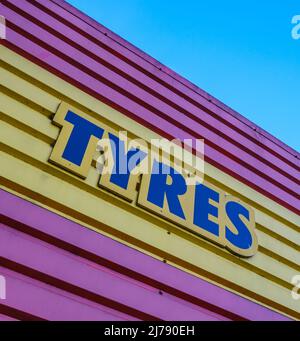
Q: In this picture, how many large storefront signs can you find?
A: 1